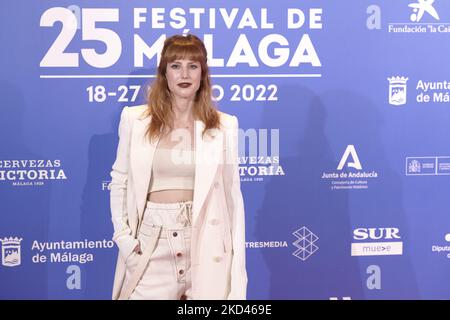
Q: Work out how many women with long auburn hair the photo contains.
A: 1